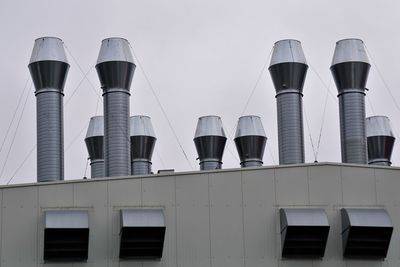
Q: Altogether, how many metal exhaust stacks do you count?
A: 9